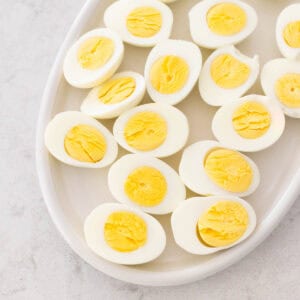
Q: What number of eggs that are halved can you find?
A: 15